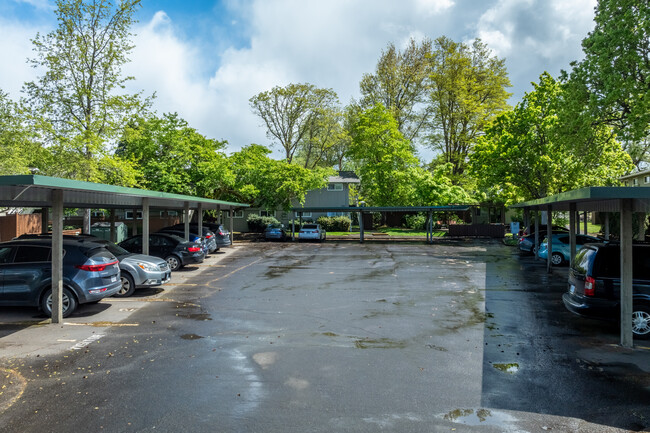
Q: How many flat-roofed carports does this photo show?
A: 3